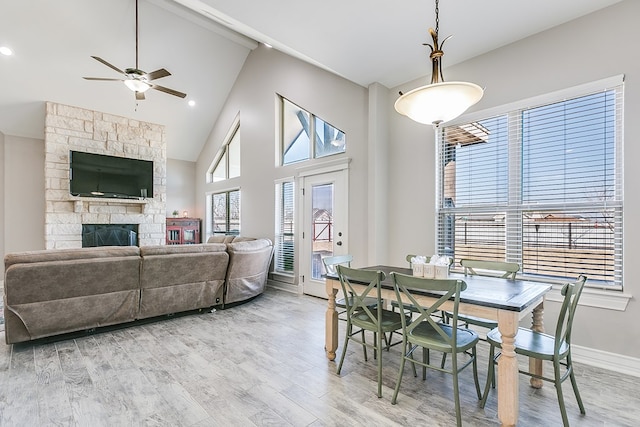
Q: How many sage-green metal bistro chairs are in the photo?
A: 6